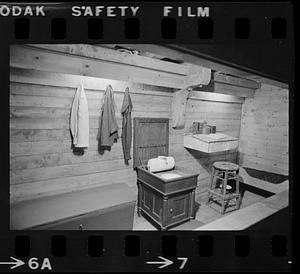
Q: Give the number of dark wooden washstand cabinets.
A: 1